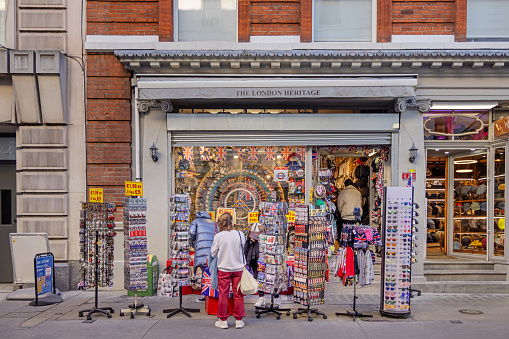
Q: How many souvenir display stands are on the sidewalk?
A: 7